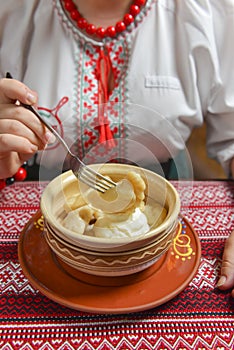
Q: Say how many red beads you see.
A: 12